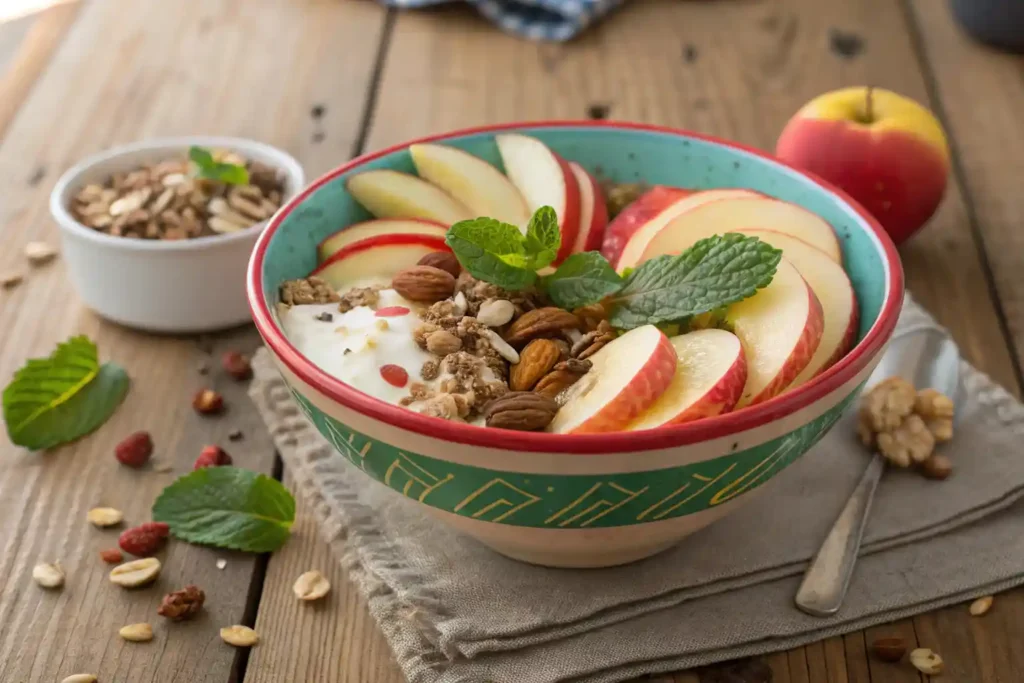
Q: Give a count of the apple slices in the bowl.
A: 12